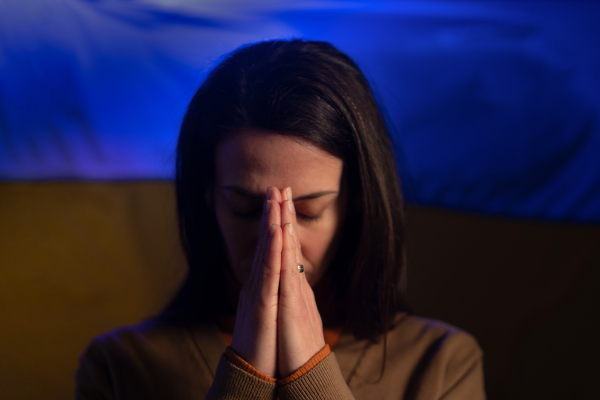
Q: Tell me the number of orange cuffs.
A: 2